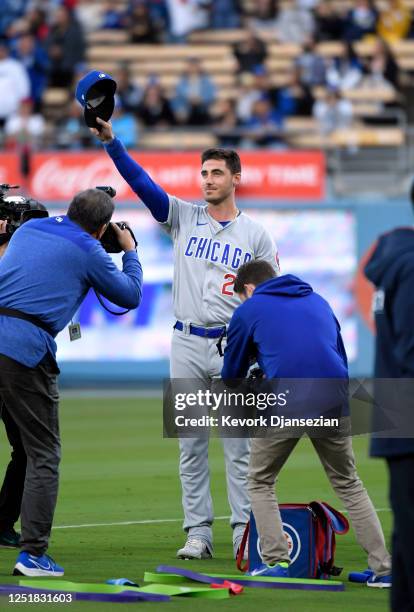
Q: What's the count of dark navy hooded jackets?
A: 1